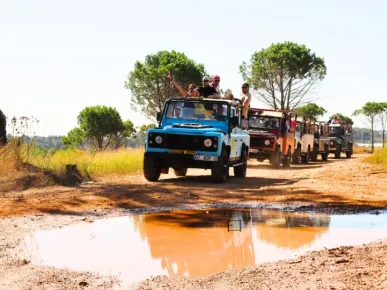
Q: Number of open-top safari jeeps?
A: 5